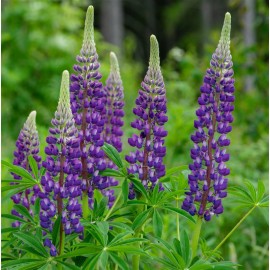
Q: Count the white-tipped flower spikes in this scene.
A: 6